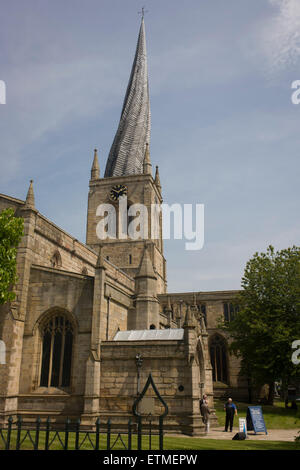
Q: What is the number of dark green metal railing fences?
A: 1